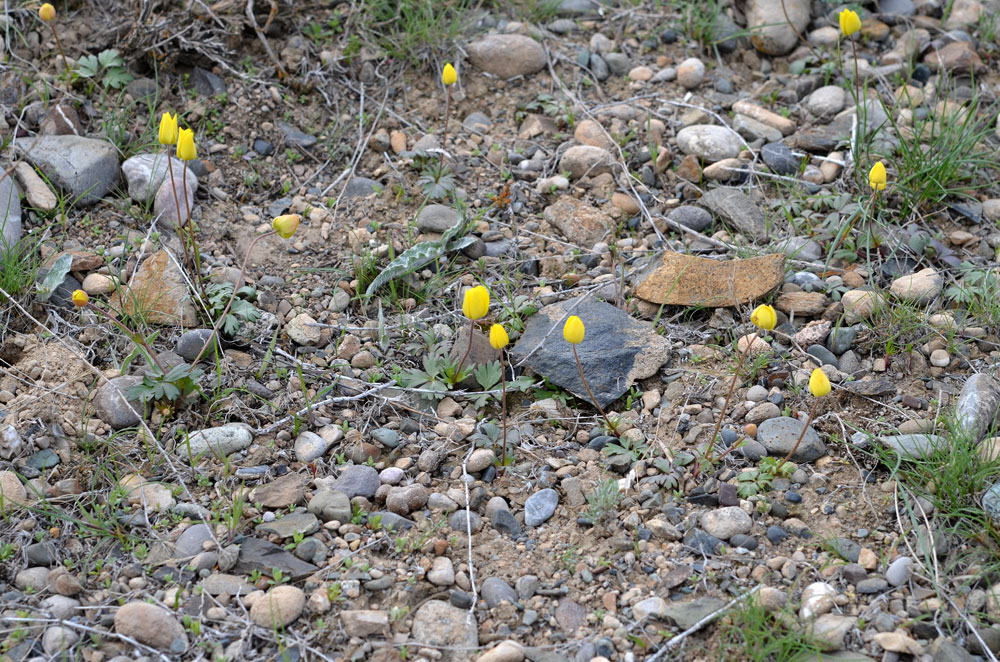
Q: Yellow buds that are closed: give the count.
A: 13